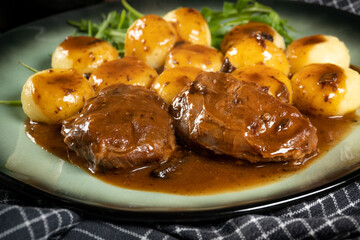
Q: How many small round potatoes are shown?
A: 12